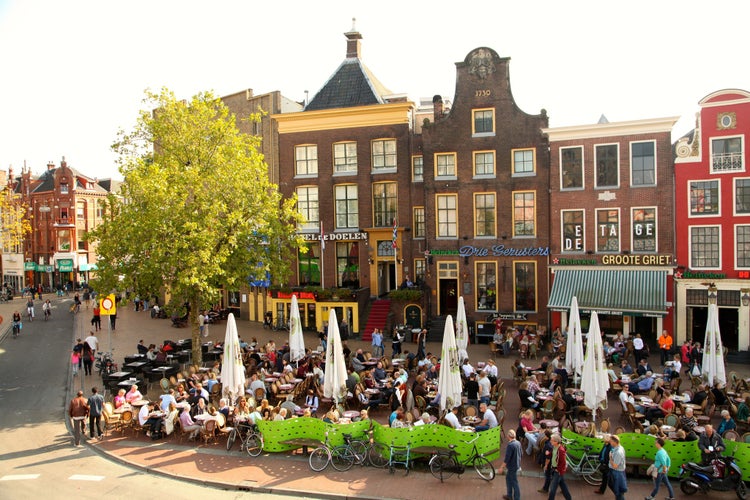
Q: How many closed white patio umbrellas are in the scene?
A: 8